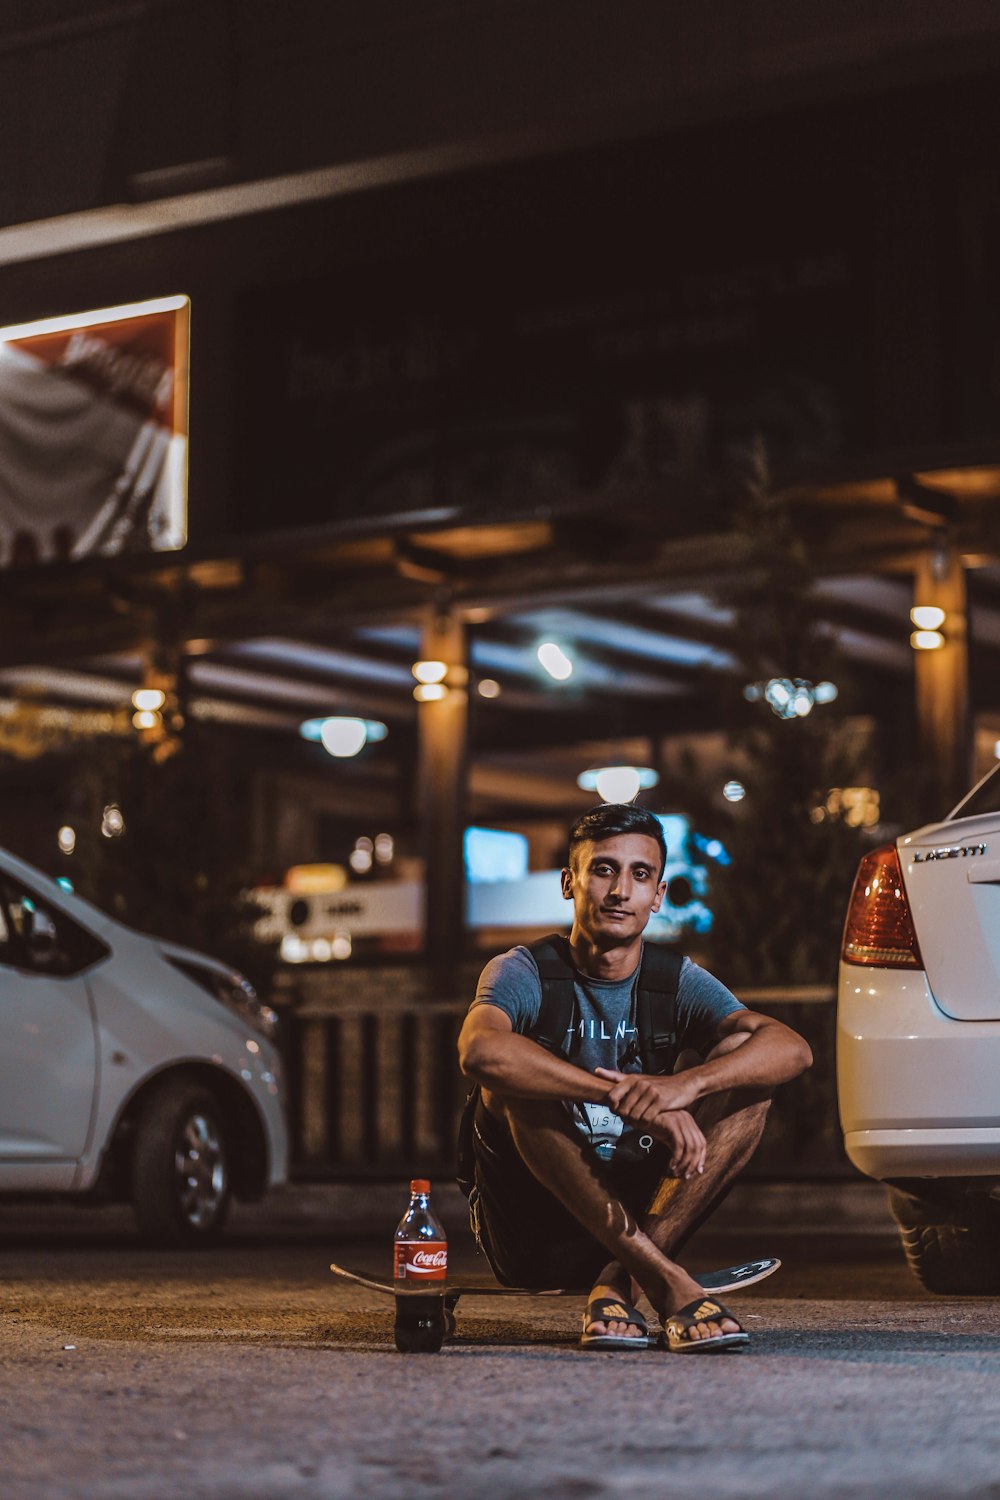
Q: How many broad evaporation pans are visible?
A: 0